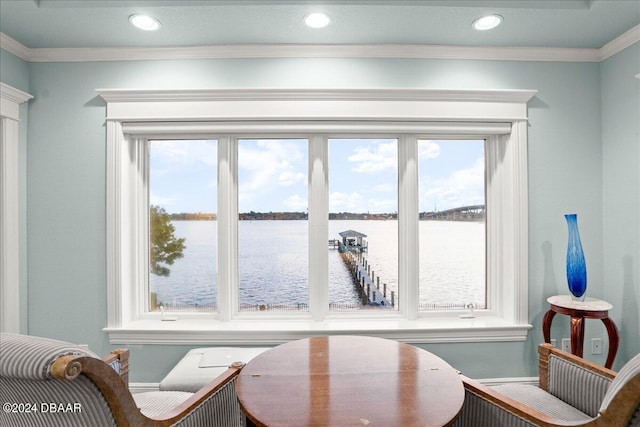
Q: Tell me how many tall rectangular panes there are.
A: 4